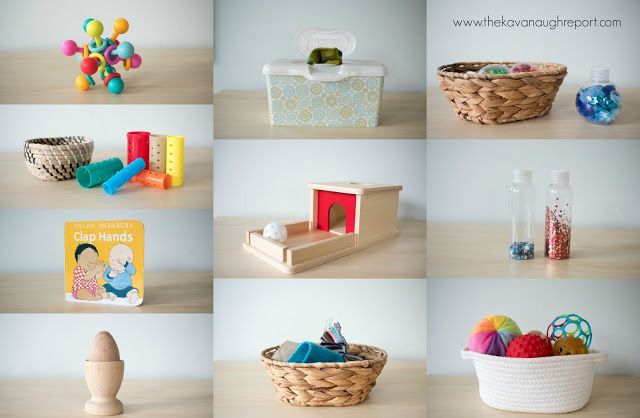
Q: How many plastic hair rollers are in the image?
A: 6